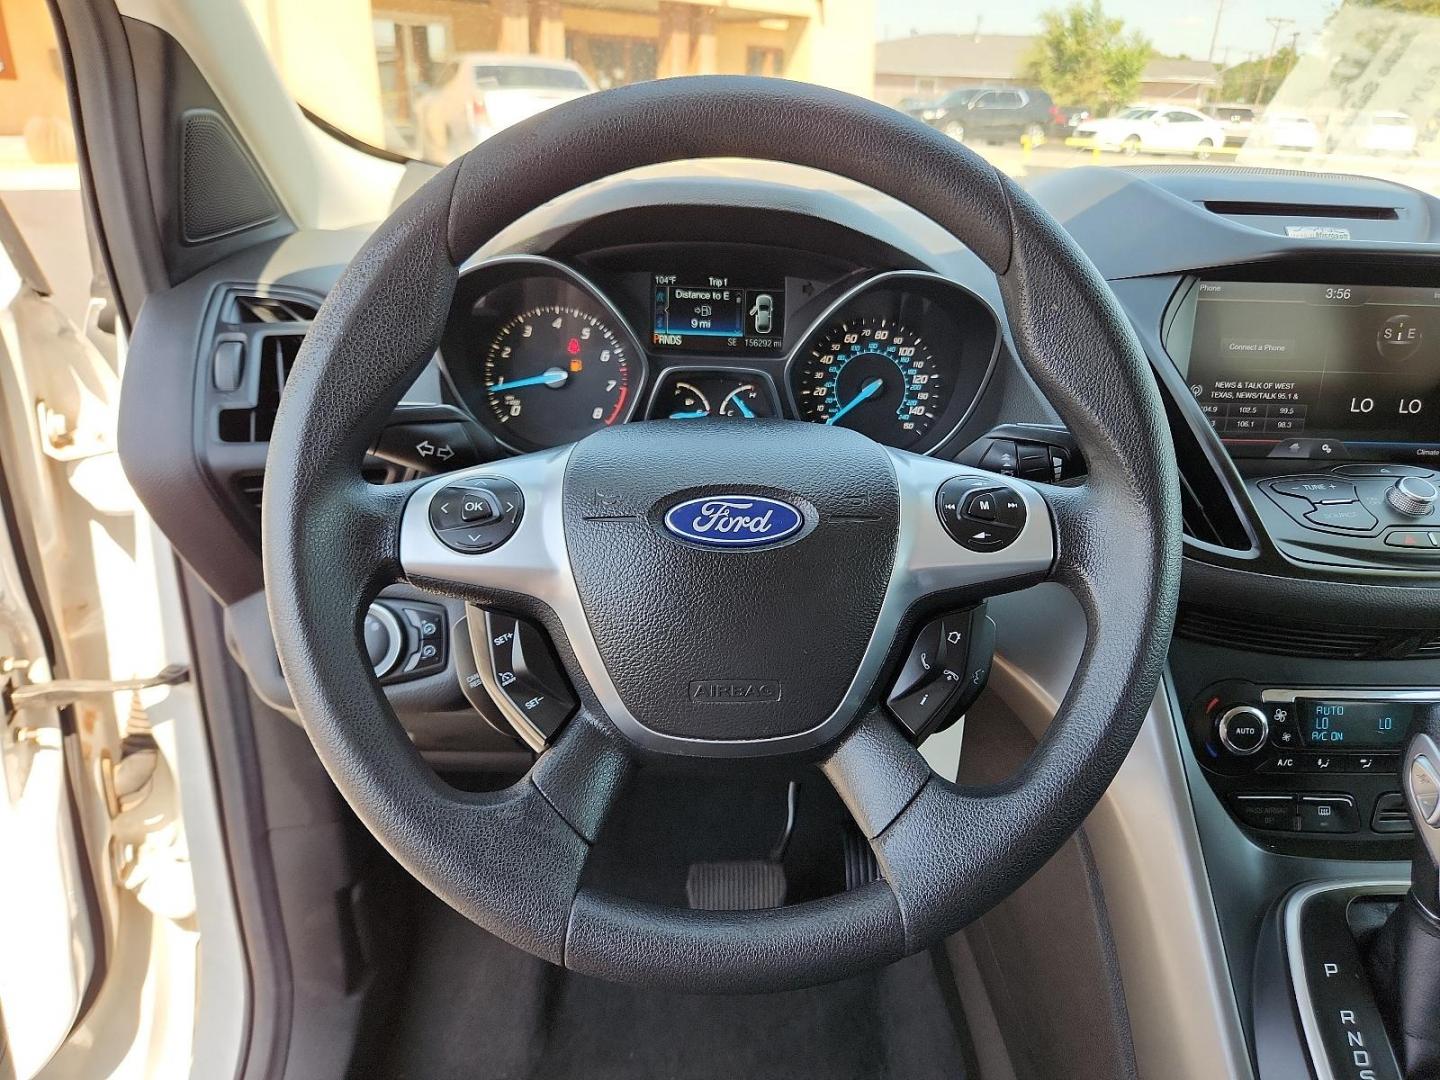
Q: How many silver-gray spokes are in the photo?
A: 2